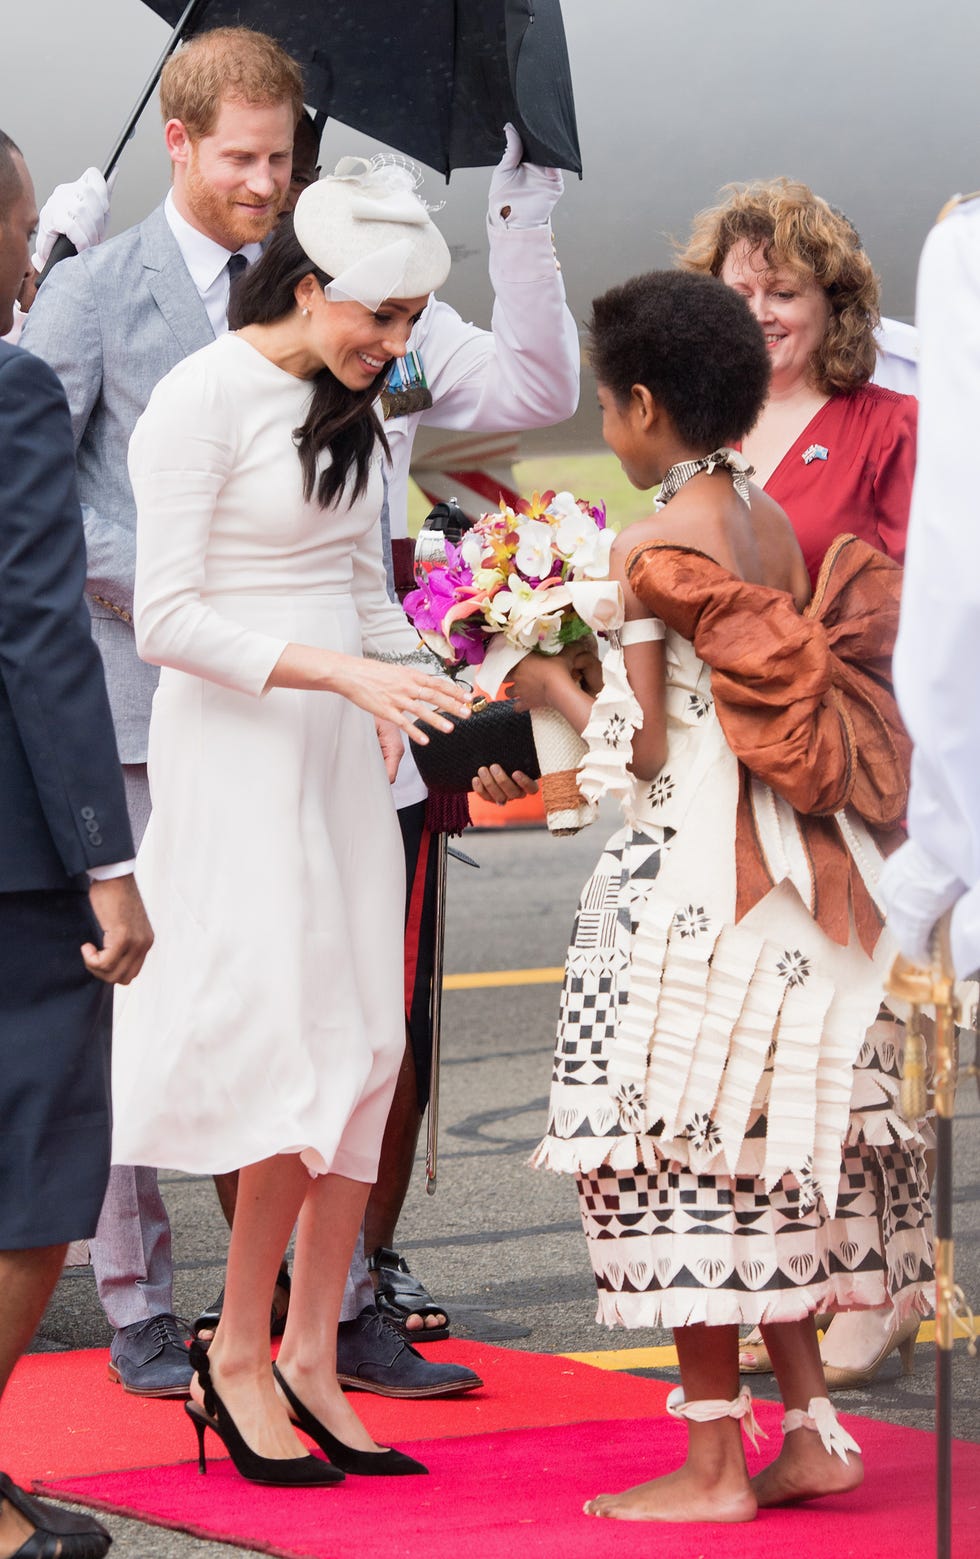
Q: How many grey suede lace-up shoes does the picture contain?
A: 2